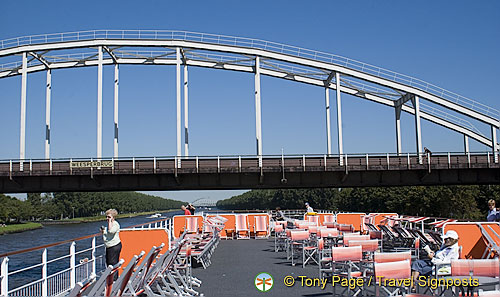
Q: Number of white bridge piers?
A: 13